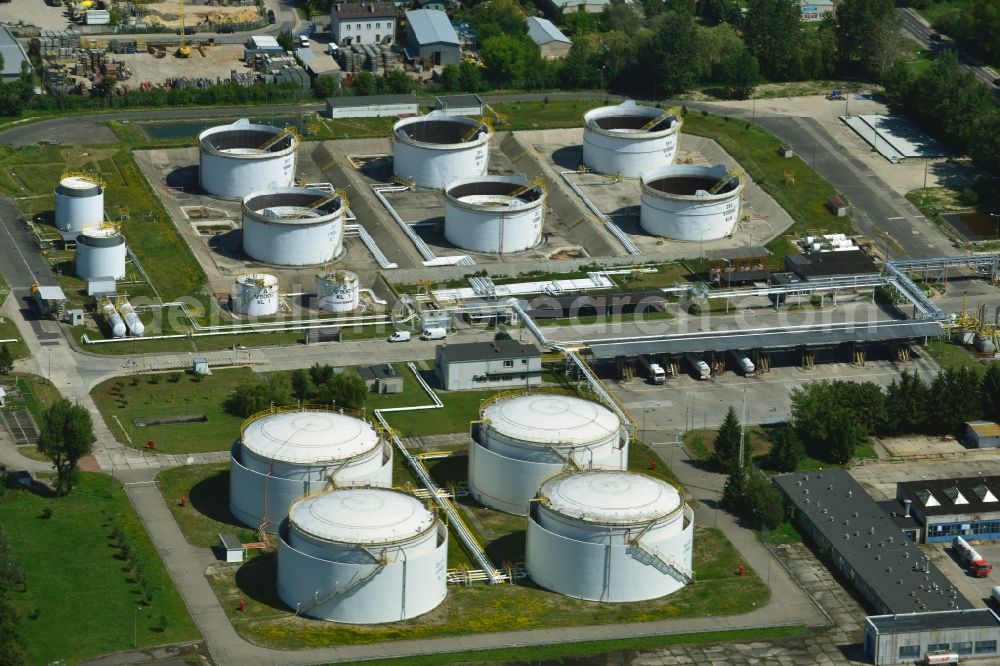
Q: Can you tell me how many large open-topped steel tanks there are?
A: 6